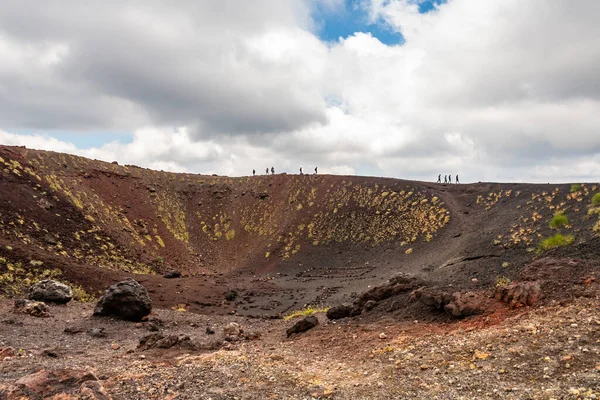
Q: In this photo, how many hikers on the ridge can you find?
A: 9